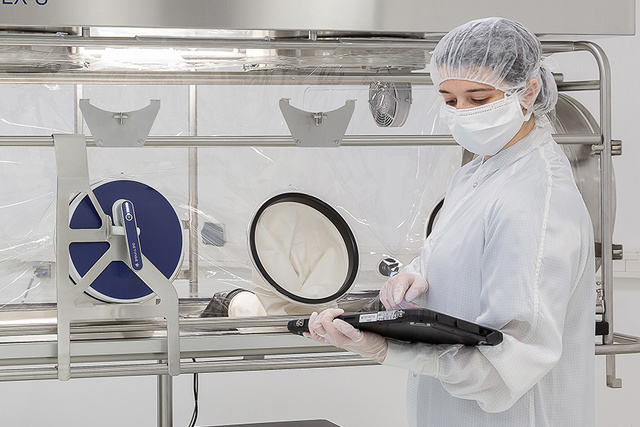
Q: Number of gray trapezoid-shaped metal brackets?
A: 2